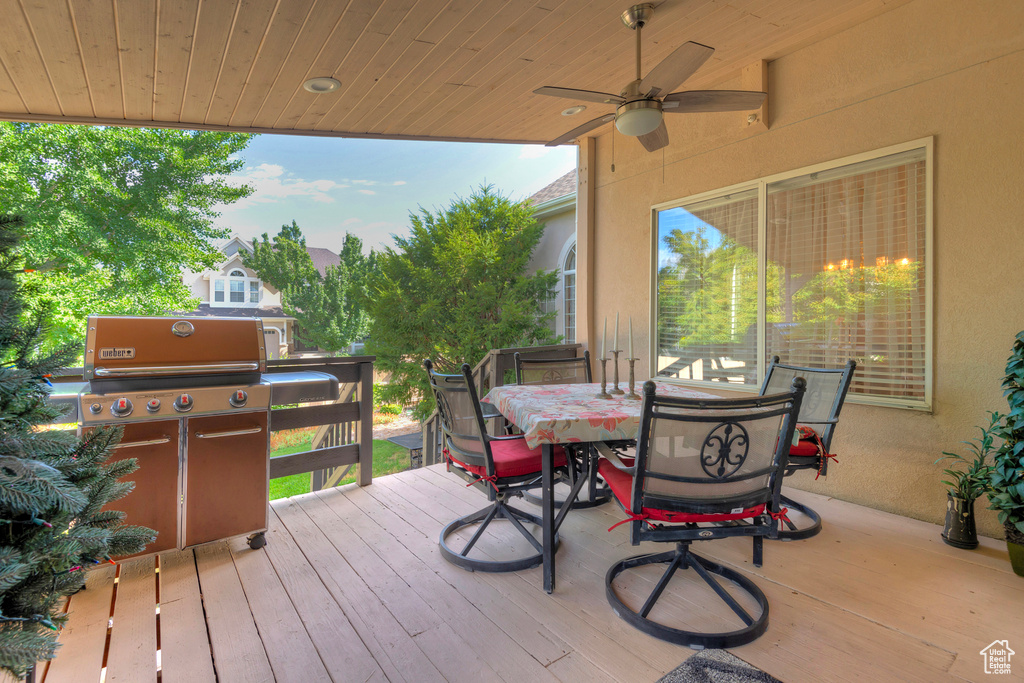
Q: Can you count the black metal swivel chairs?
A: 4